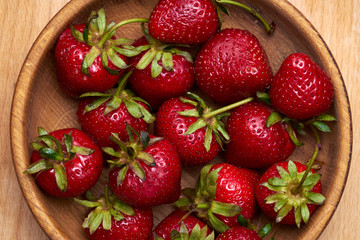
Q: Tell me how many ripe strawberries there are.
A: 15